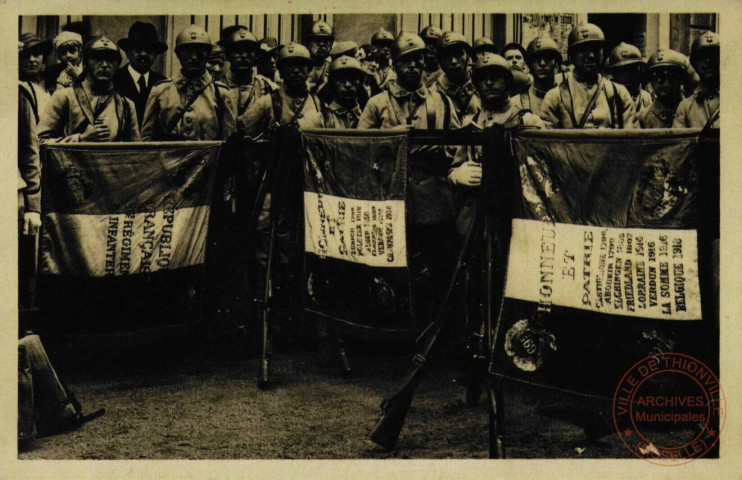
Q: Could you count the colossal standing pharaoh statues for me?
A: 0